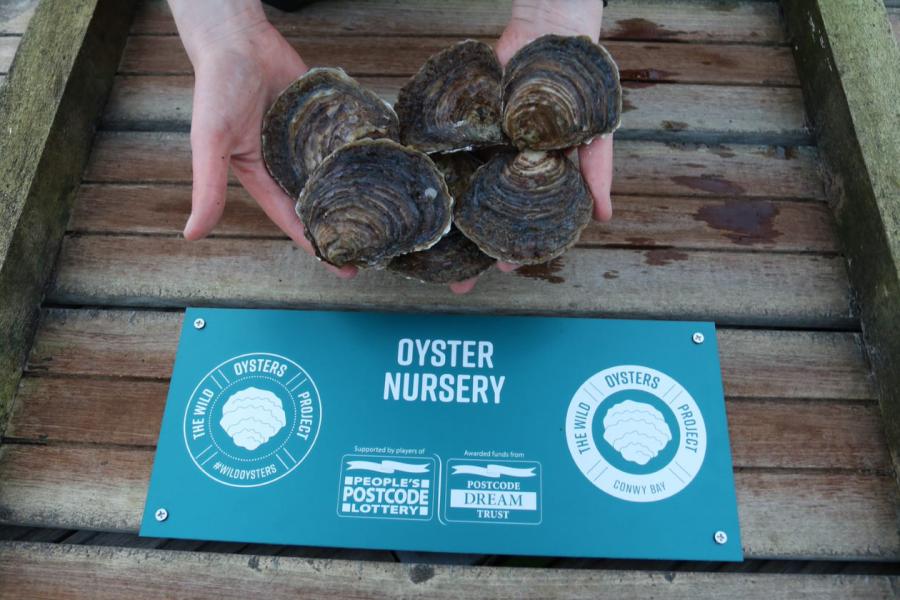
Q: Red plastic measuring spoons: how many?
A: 0